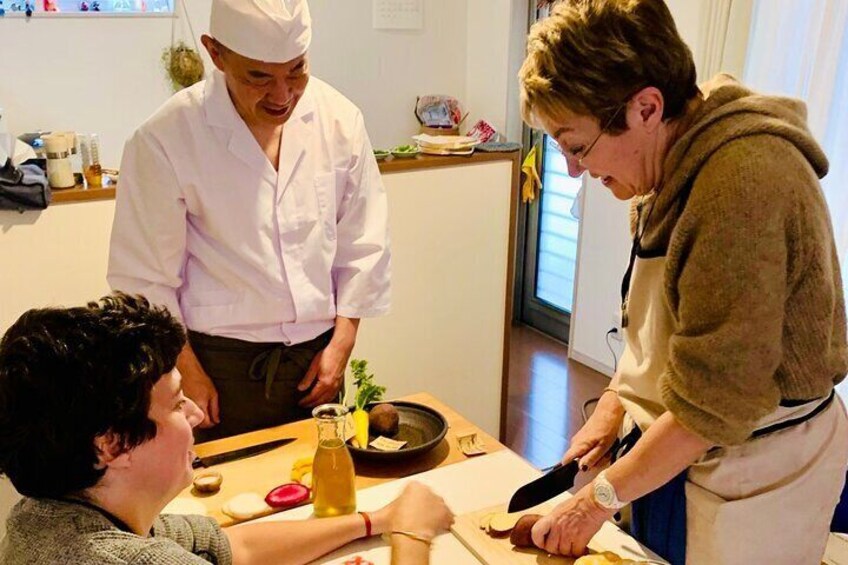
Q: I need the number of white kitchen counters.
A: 1